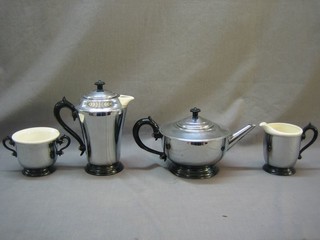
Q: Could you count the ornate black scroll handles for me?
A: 5